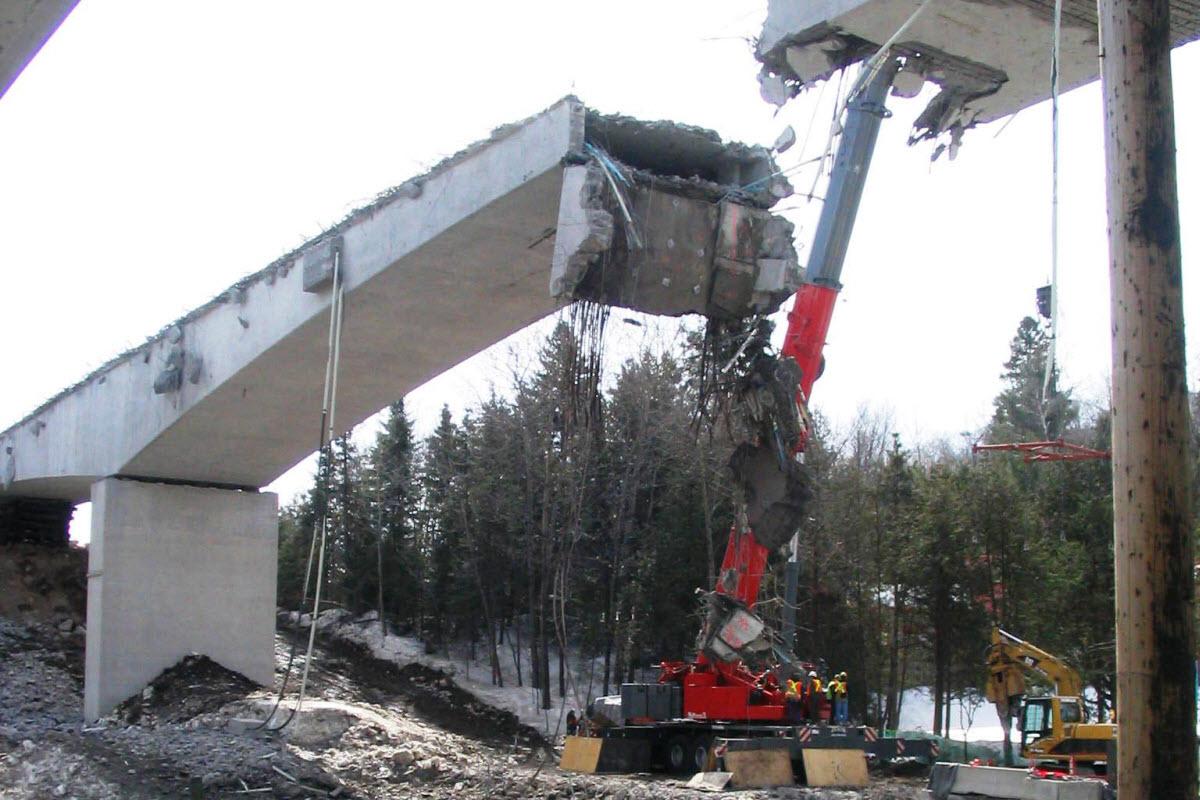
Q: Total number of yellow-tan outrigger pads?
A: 3